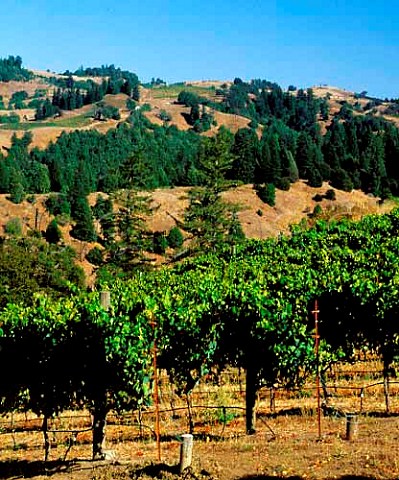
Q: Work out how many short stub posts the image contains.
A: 2